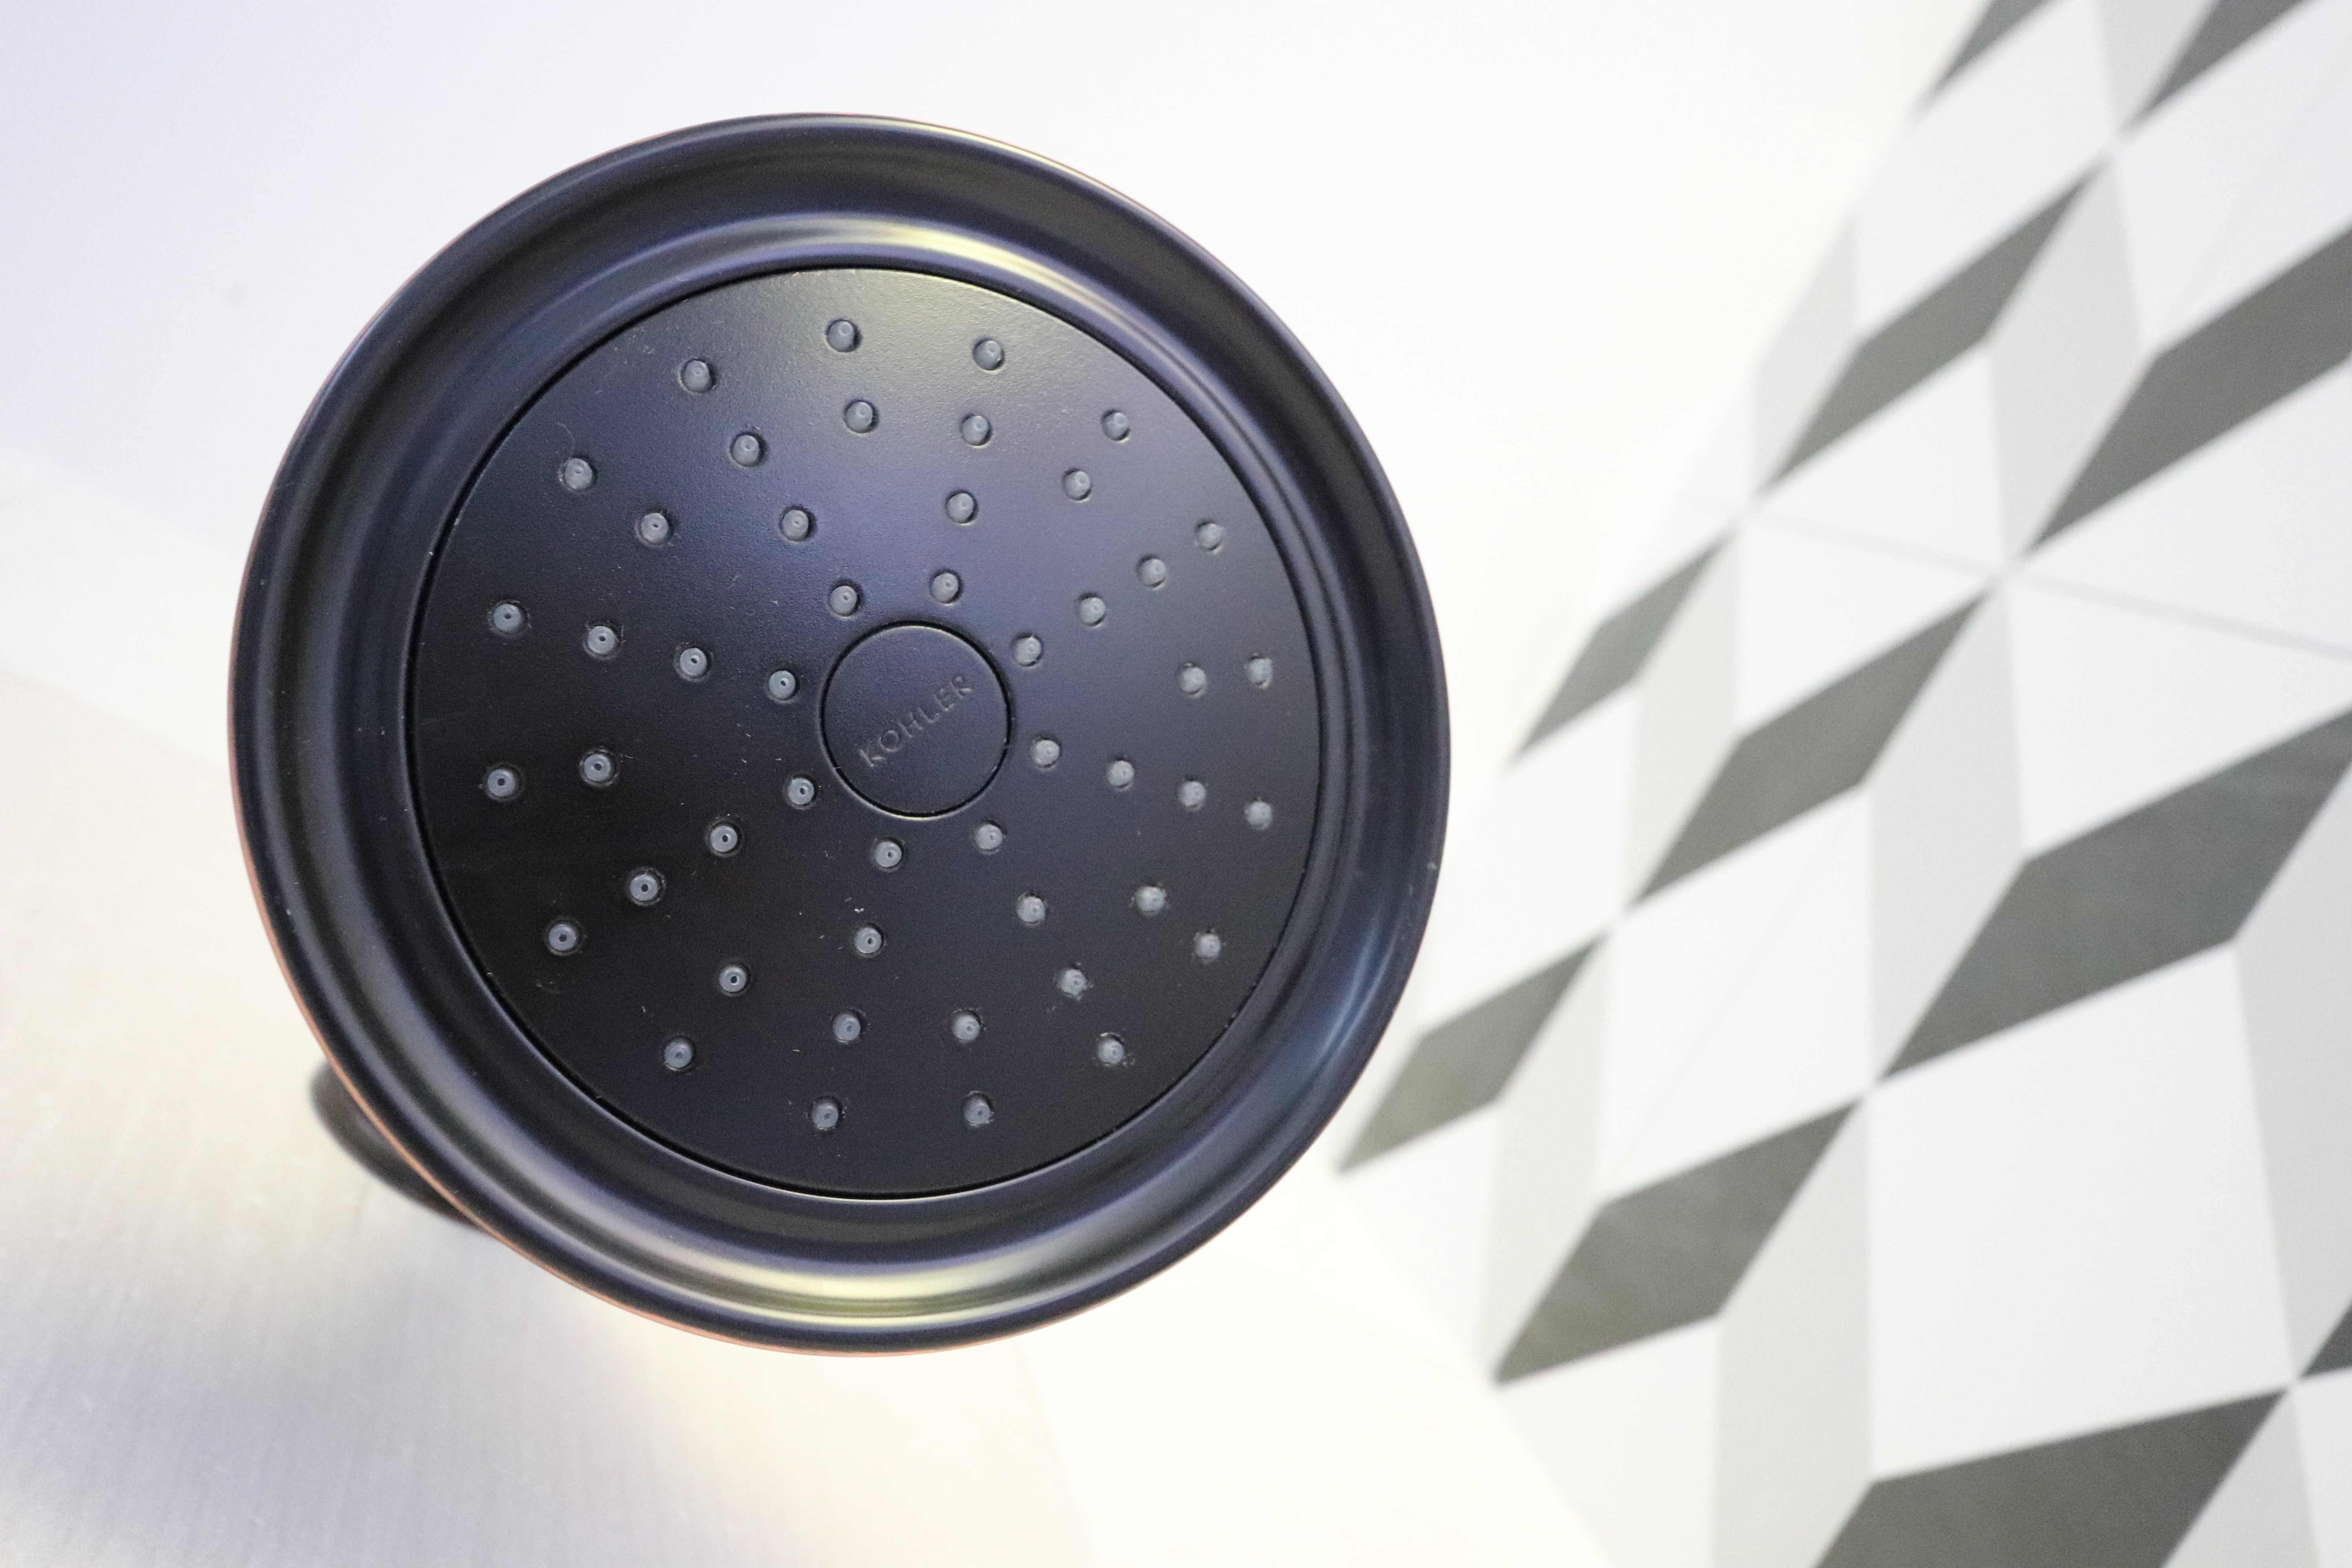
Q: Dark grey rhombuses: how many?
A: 11